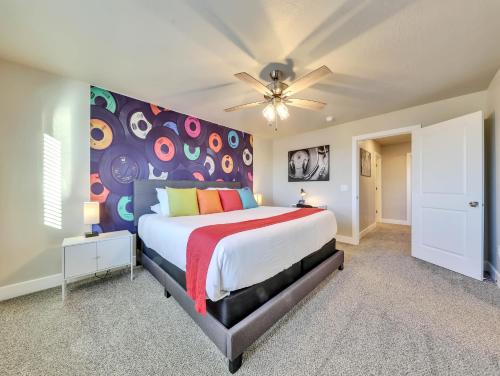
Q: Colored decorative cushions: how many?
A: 4